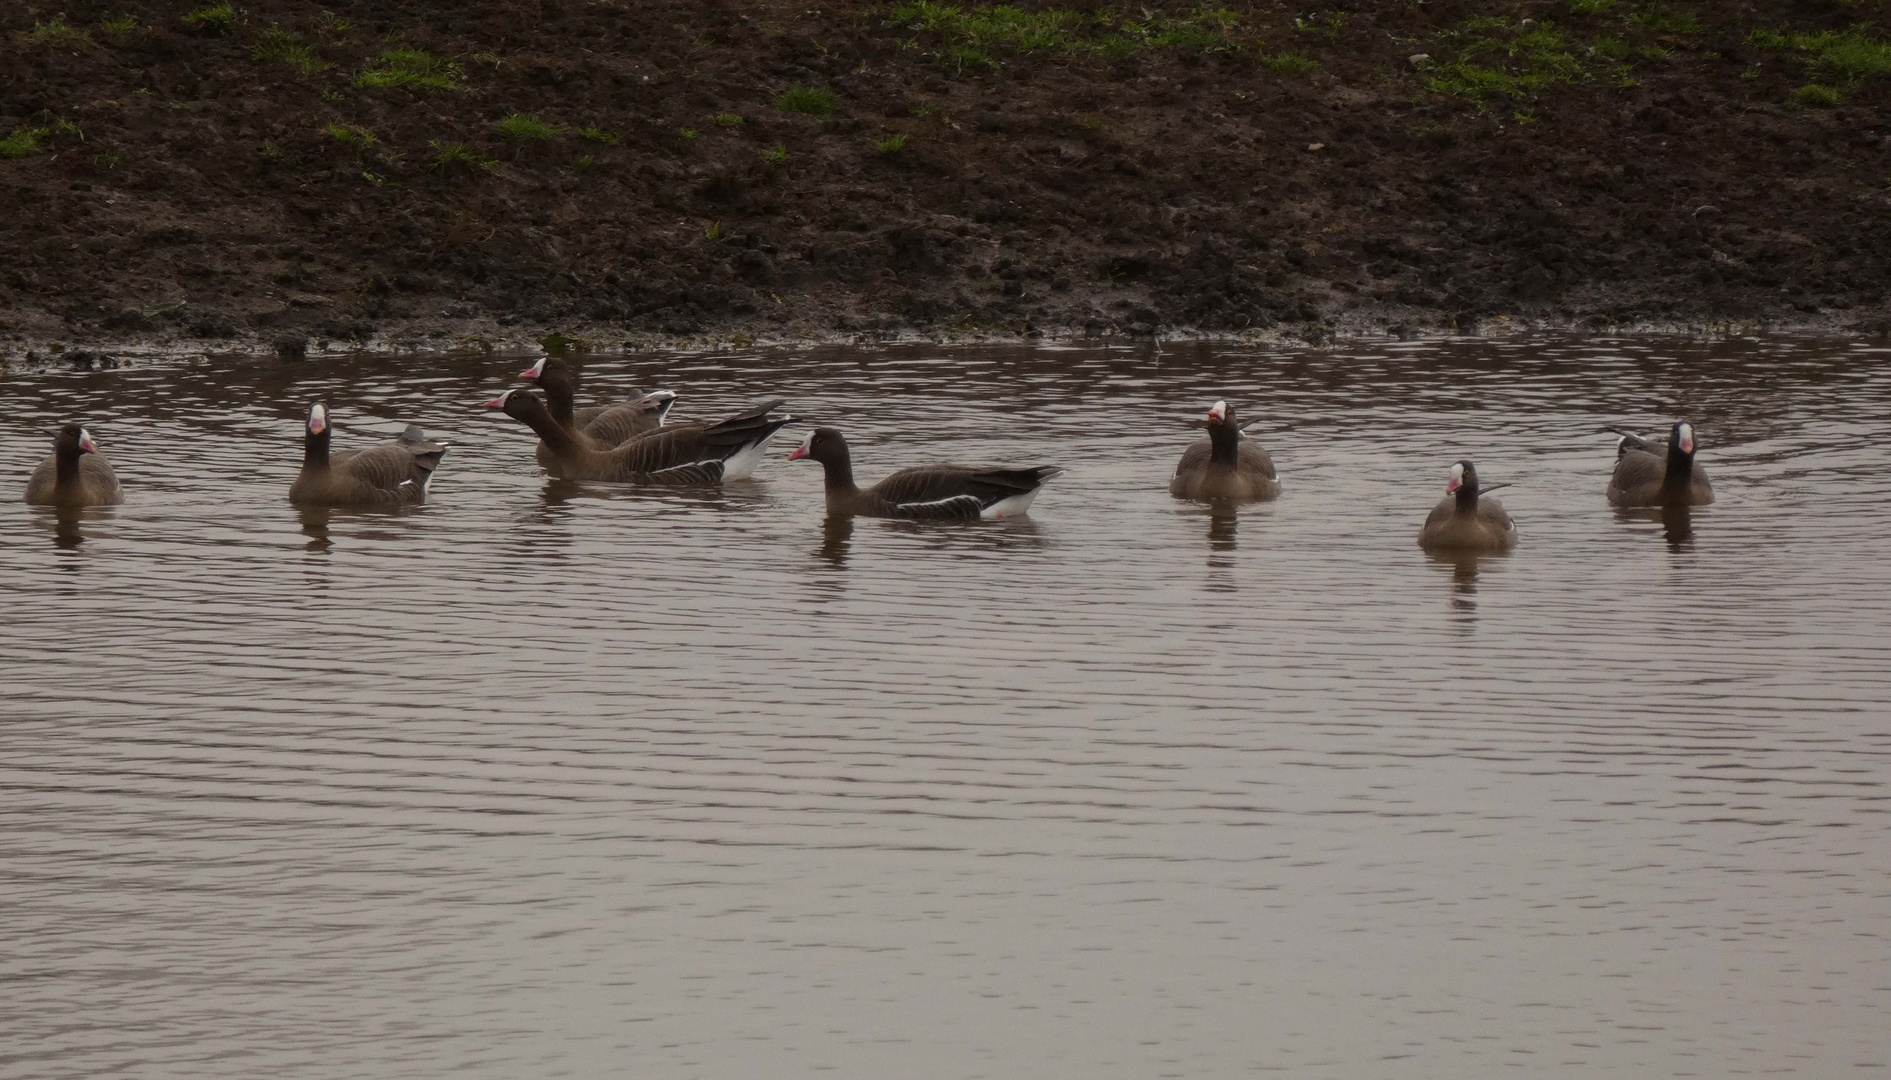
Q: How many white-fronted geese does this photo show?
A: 8